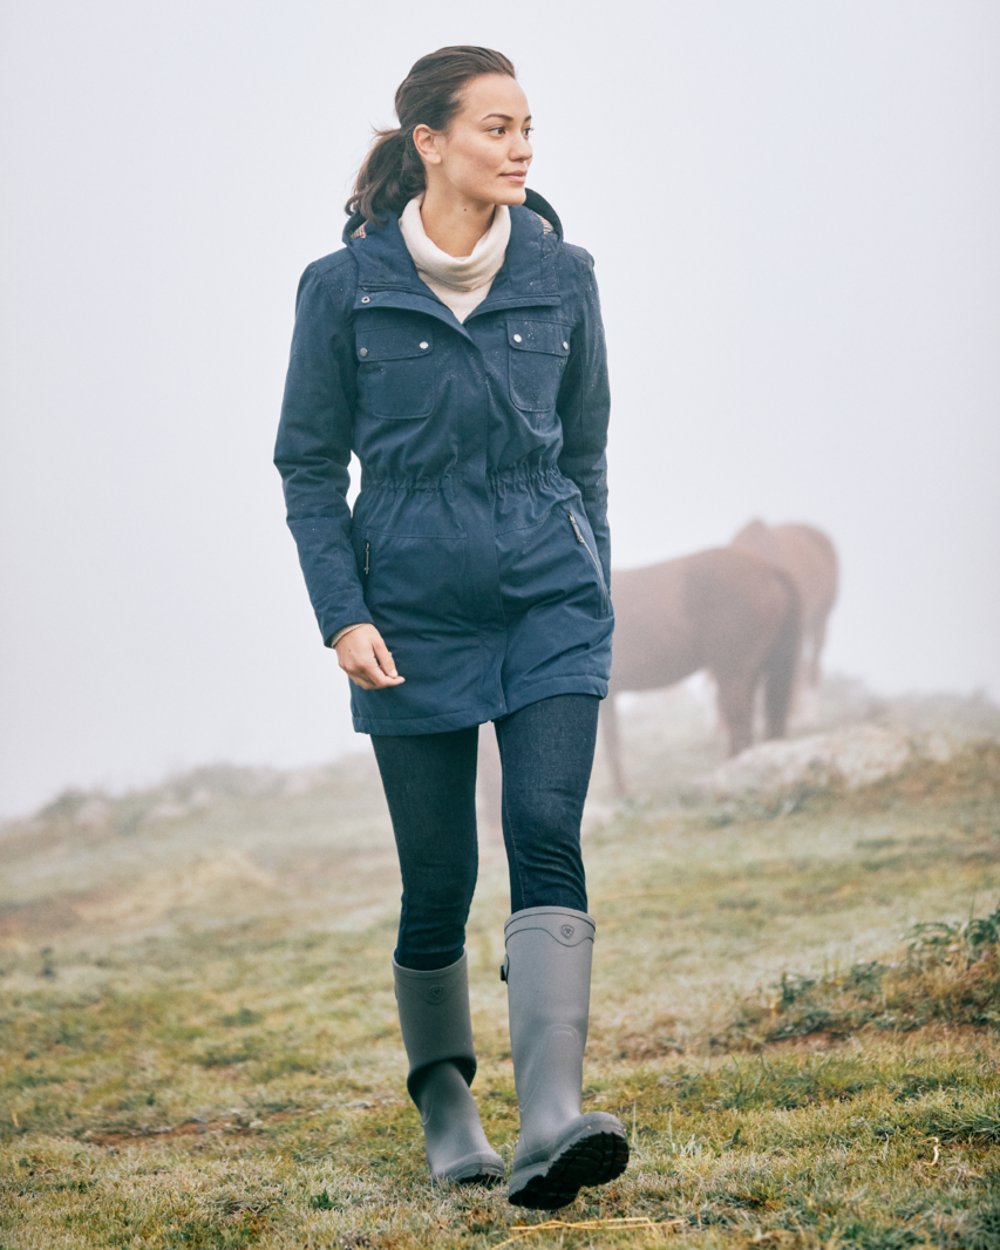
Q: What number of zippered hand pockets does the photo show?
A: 2